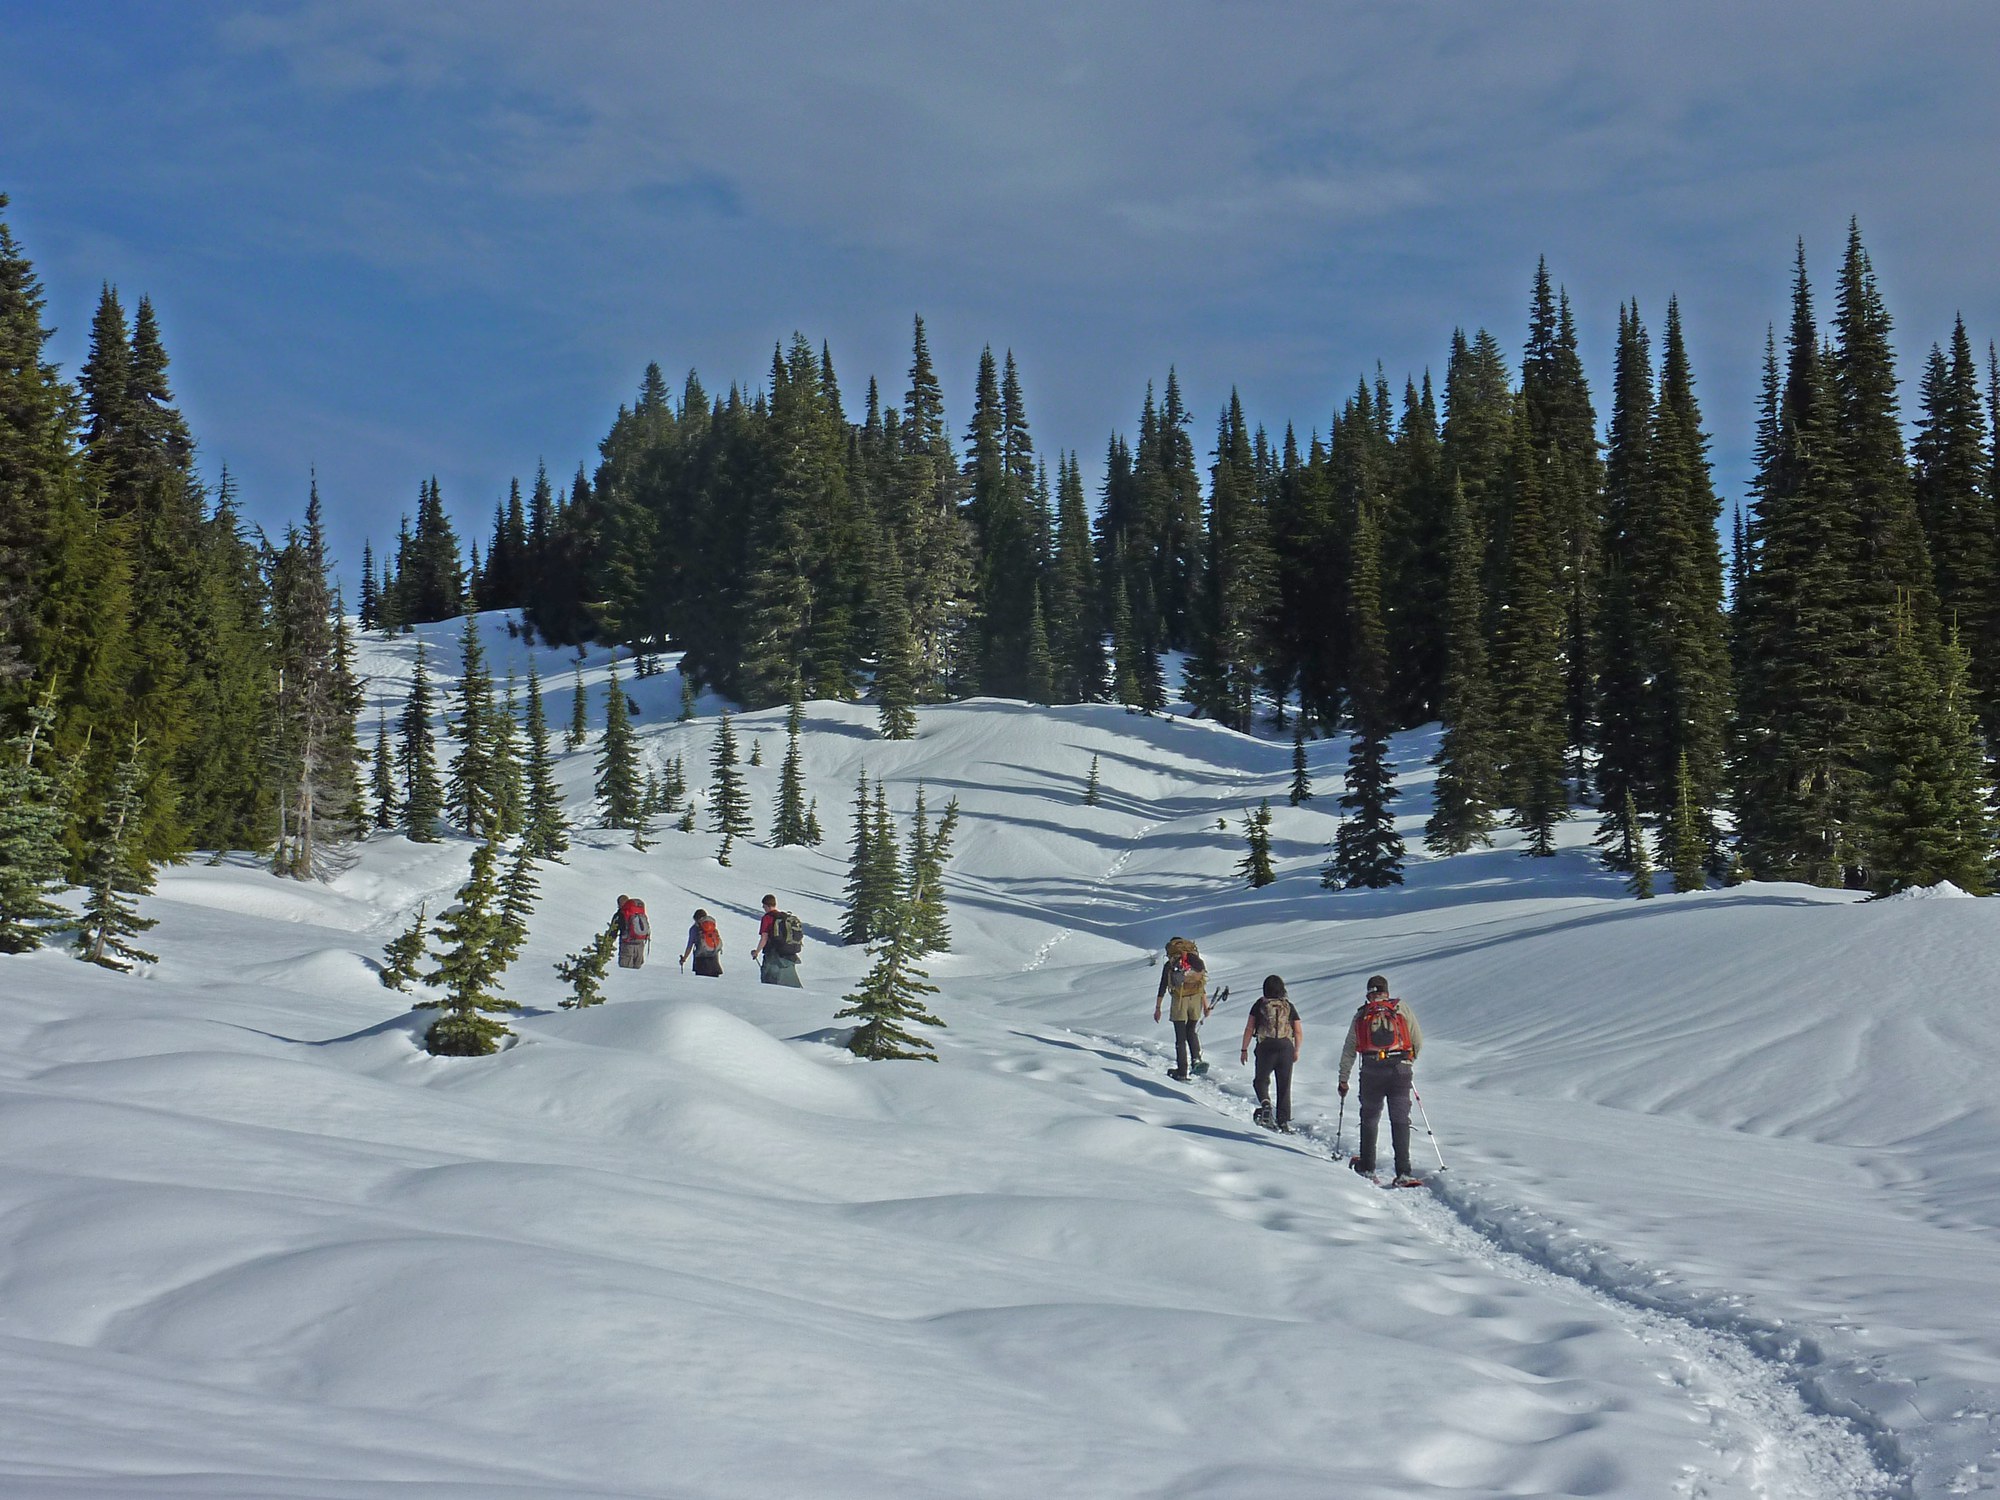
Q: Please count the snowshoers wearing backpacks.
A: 6